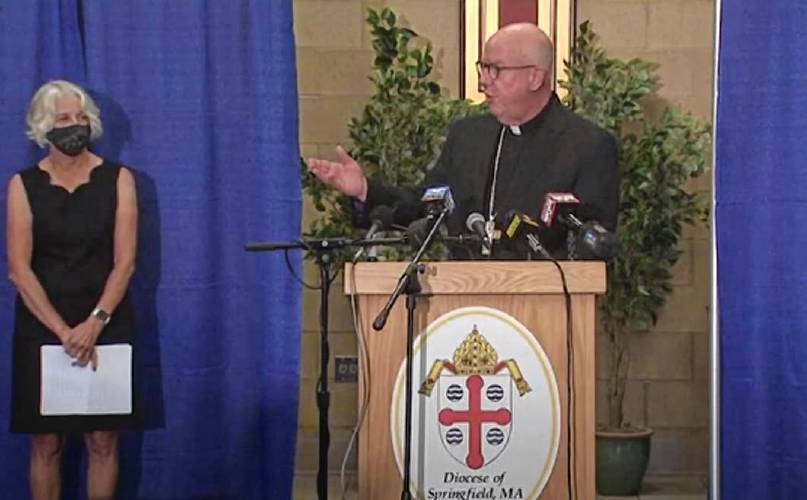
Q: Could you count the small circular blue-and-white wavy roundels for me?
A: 4